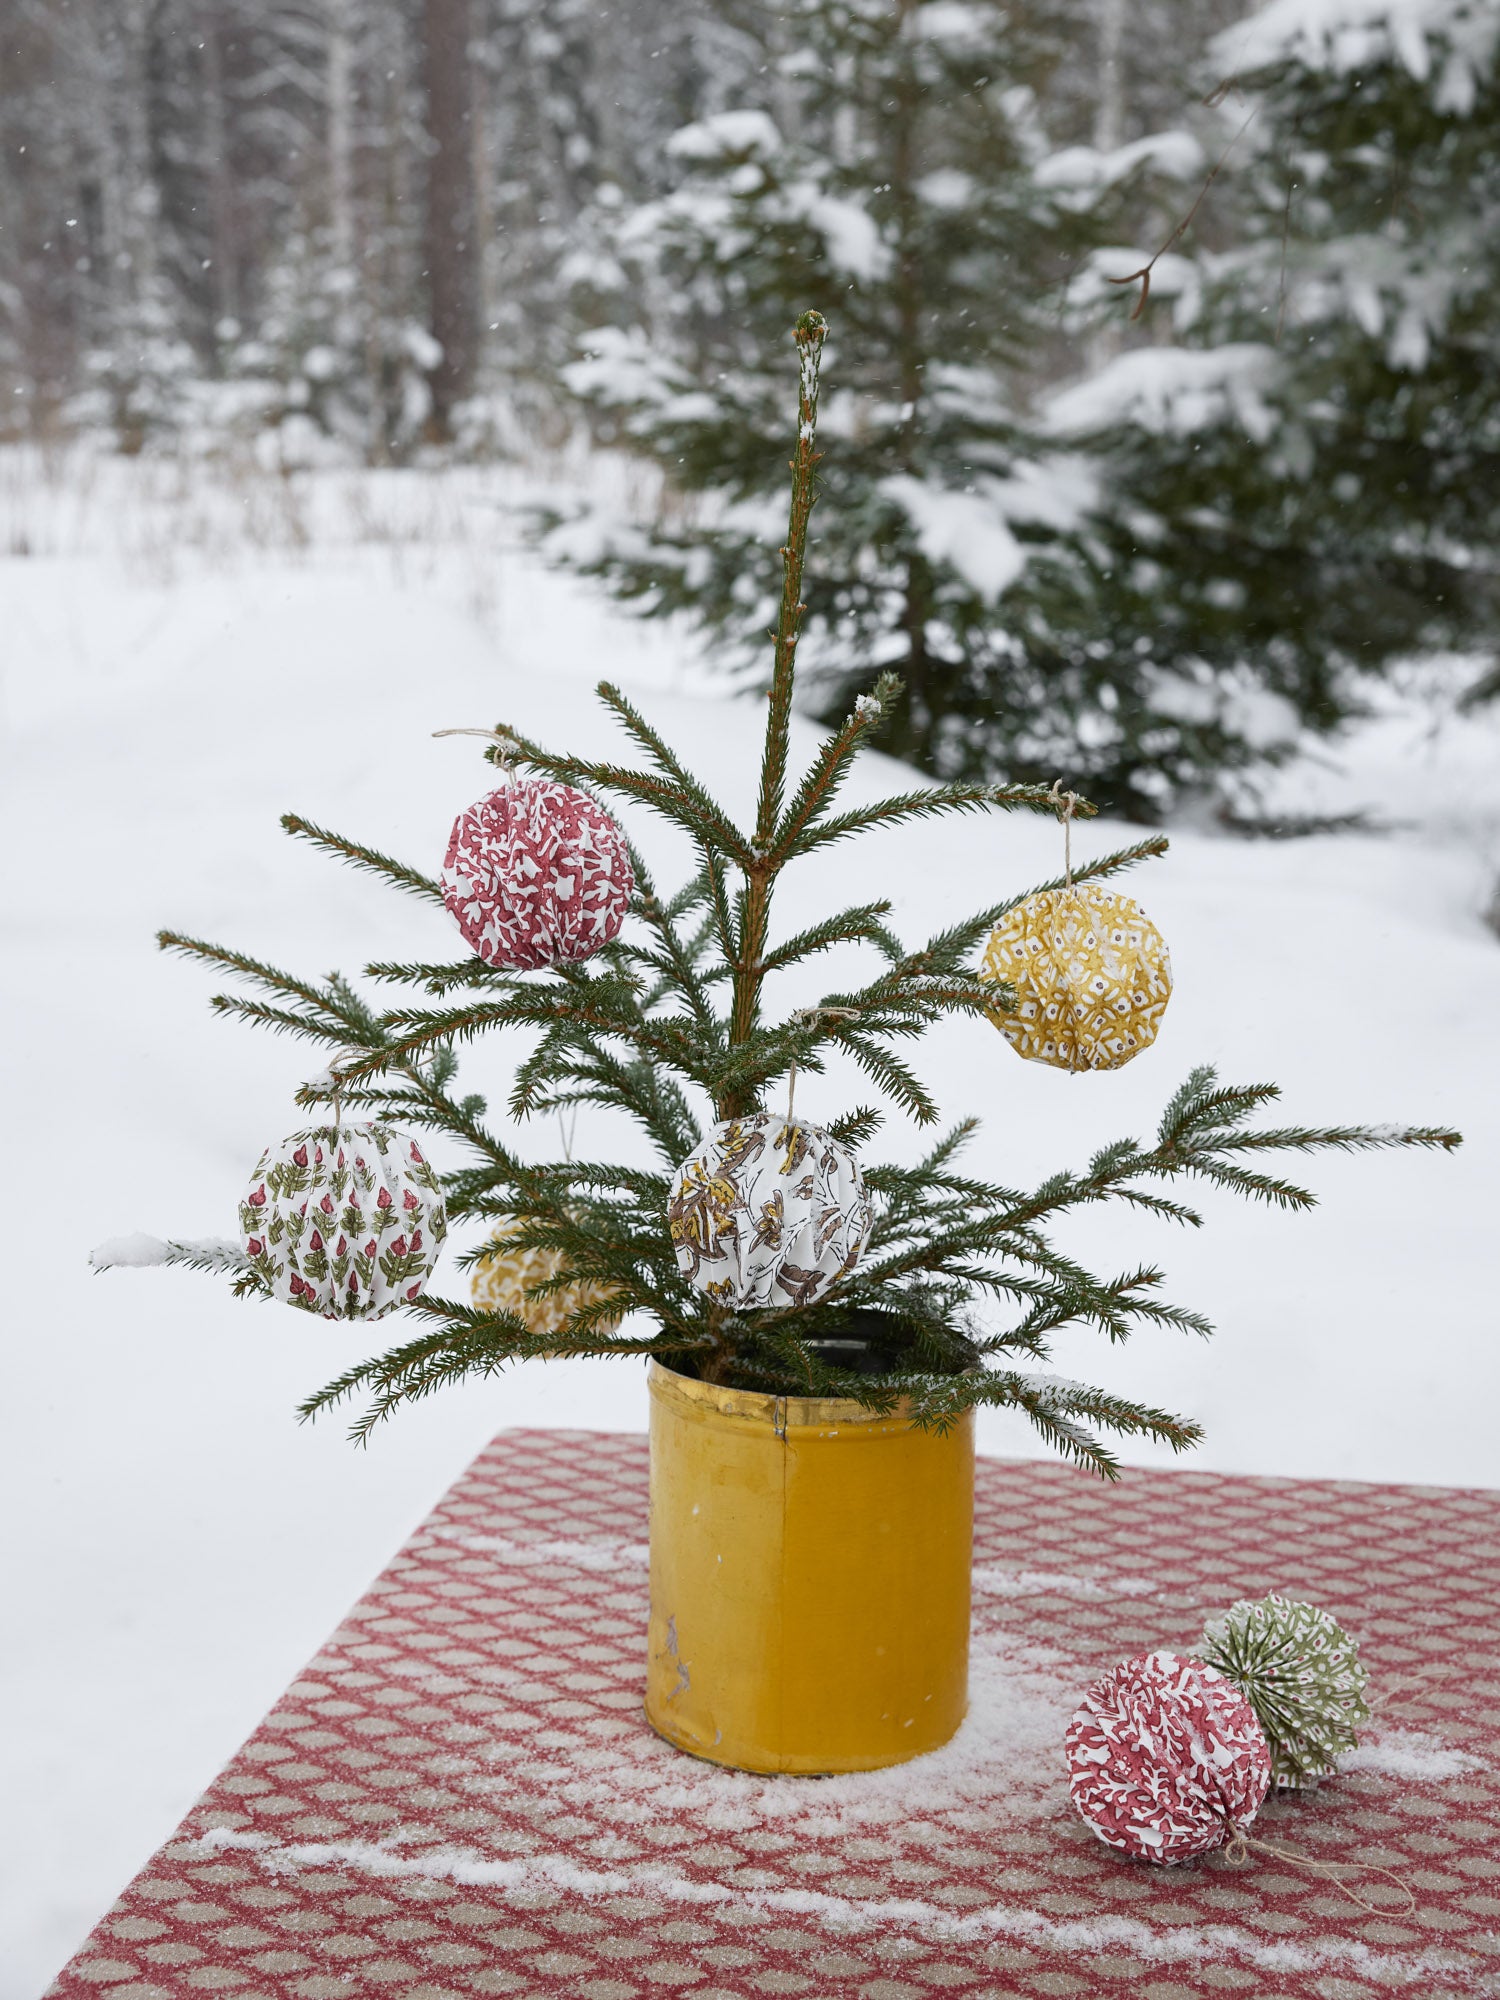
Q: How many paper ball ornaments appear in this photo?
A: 7